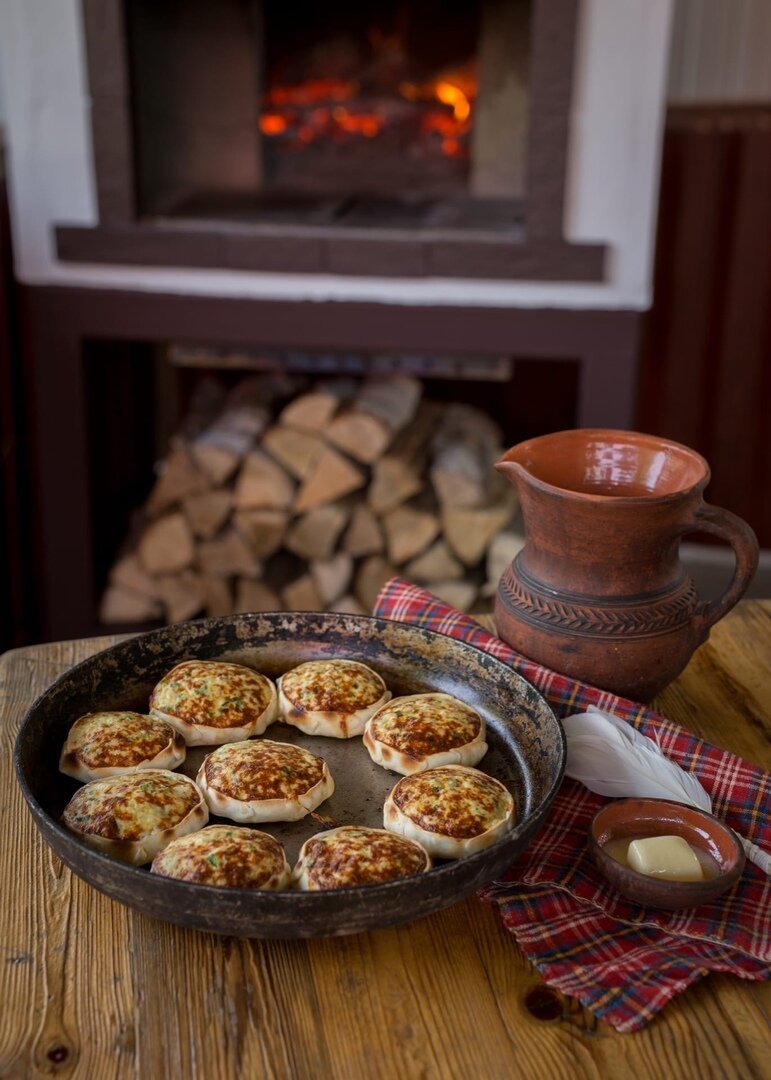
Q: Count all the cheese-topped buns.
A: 9